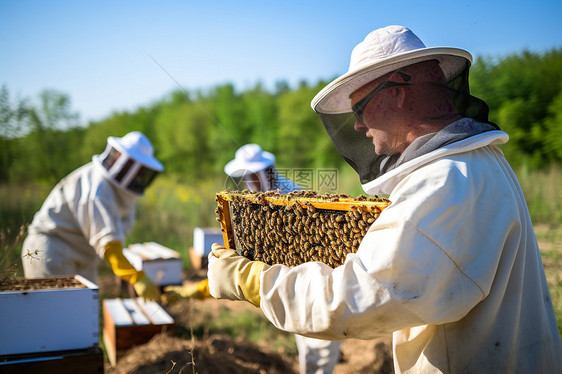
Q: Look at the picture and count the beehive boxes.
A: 4